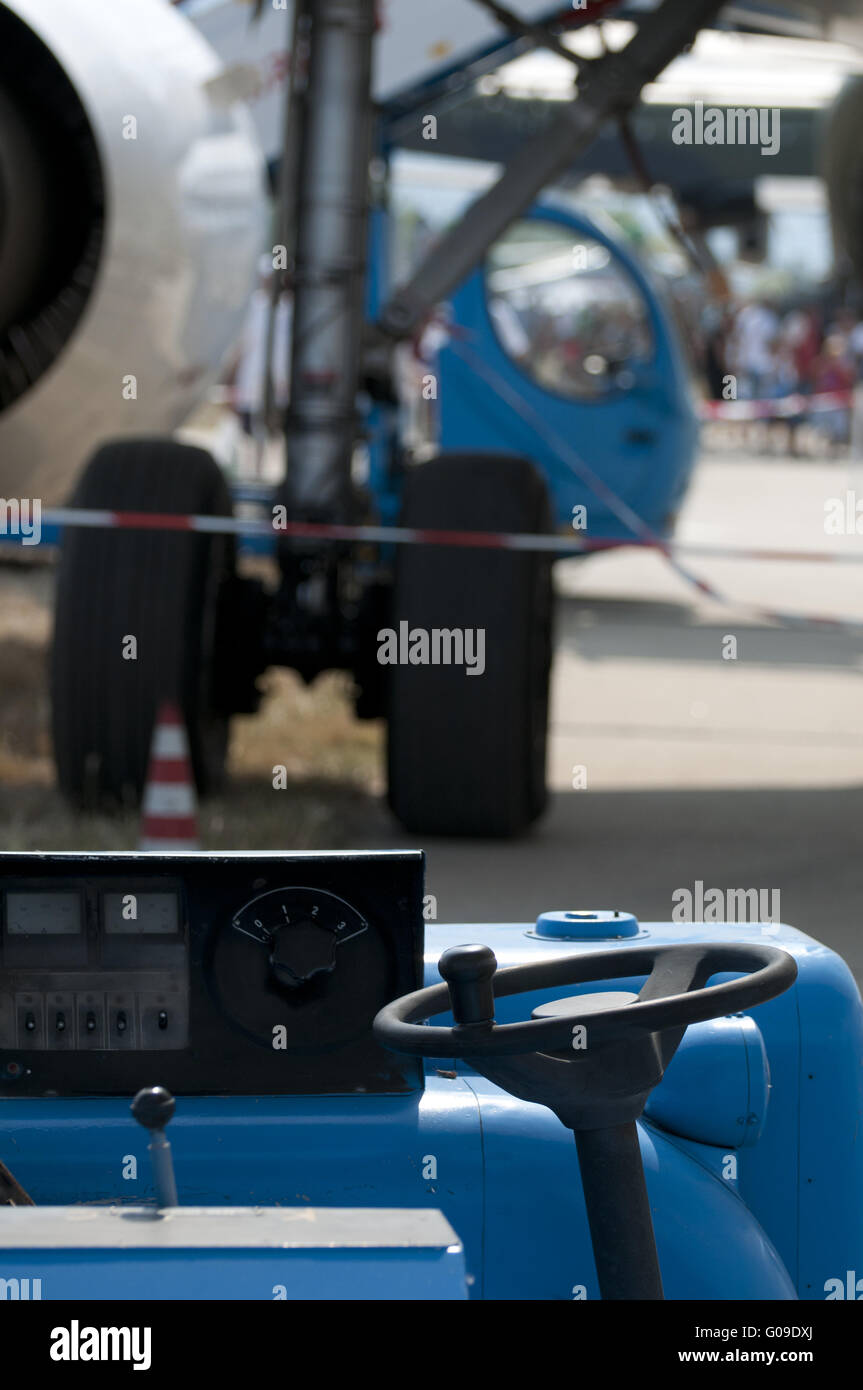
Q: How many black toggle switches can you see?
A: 5